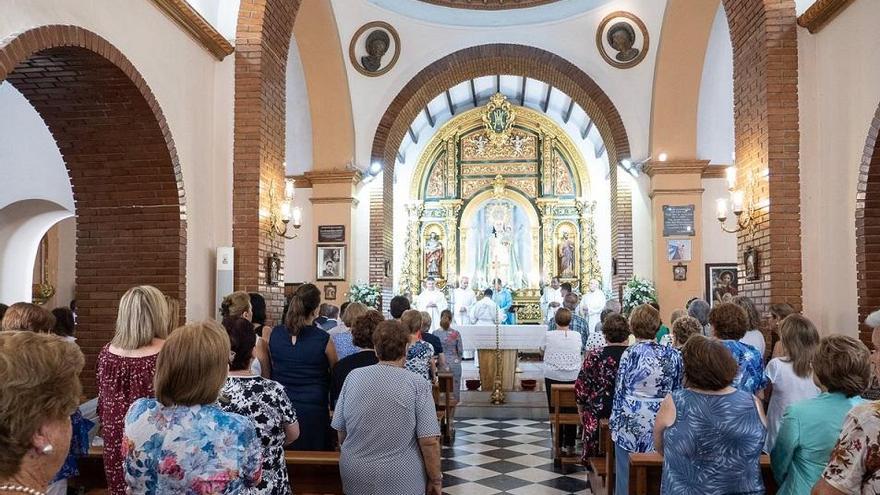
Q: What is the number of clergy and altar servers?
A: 6